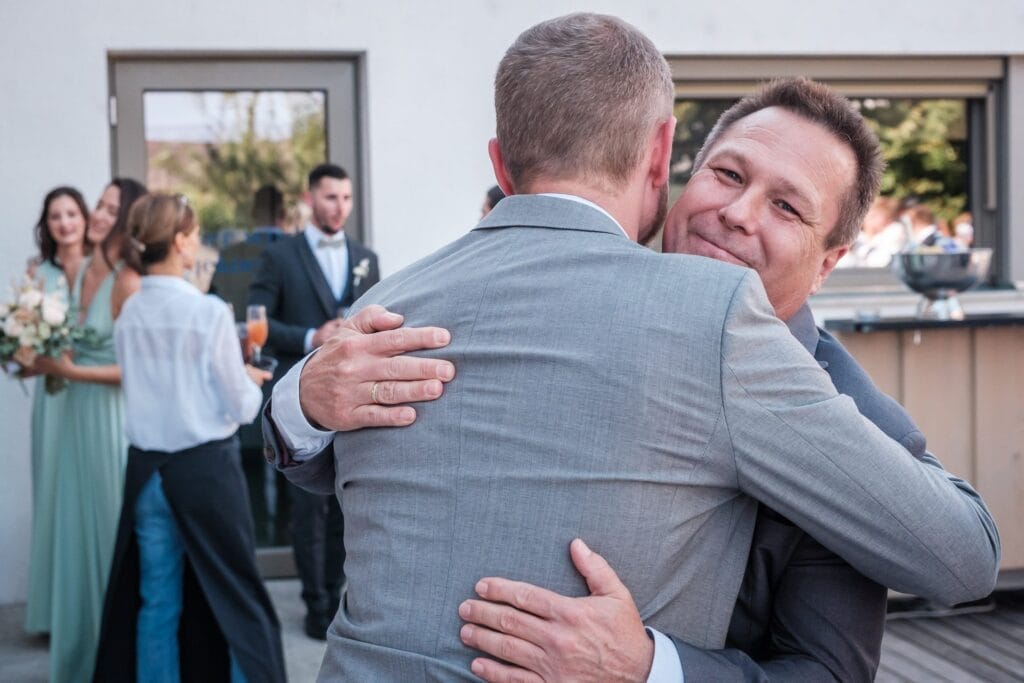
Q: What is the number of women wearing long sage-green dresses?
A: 2